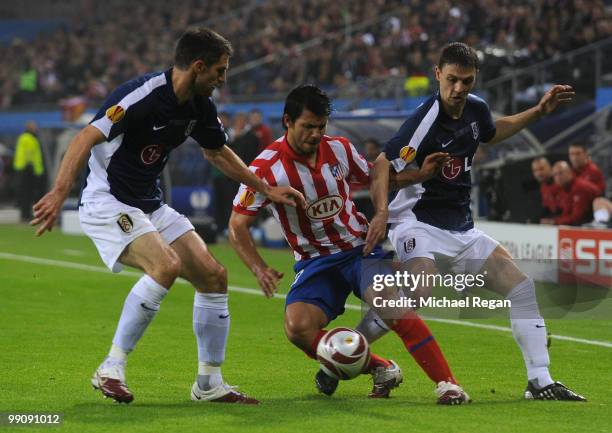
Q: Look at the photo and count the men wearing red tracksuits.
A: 3